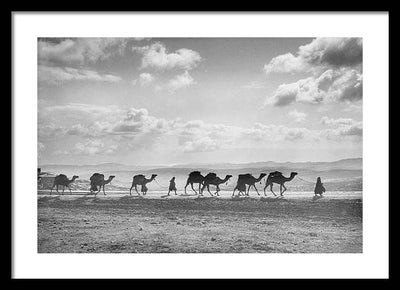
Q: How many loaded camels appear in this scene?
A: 7